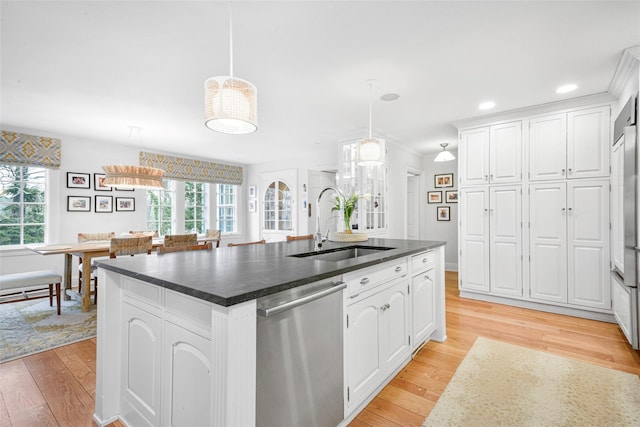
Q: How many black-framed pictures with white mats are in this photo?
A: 10